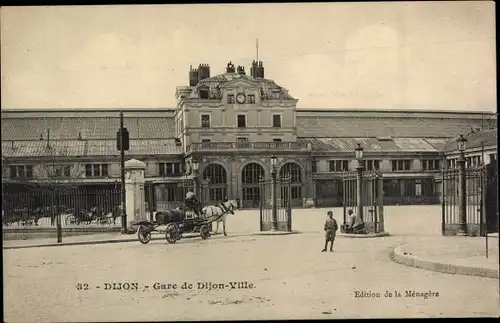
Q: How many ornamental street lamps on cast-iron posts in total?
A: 4